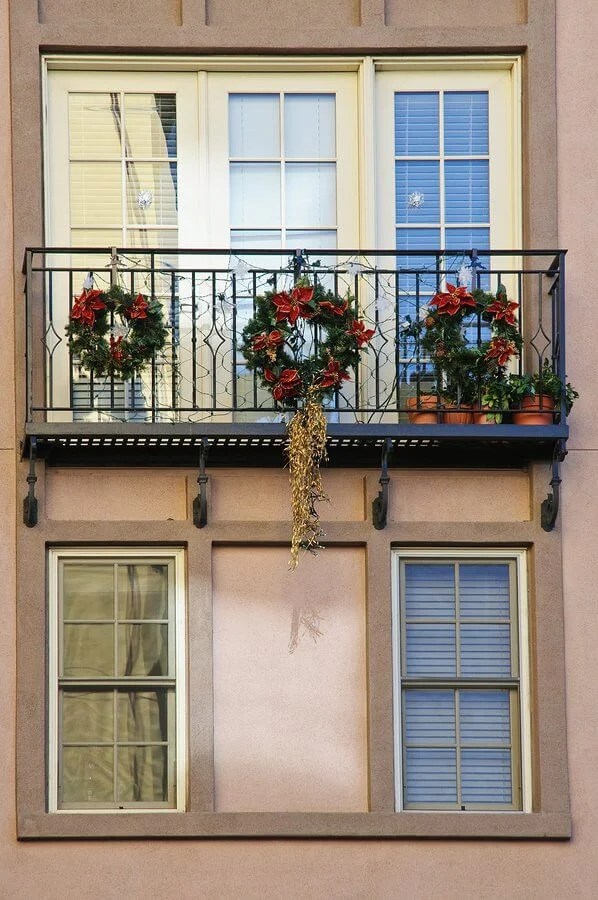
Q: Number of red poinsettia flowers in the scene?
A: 12